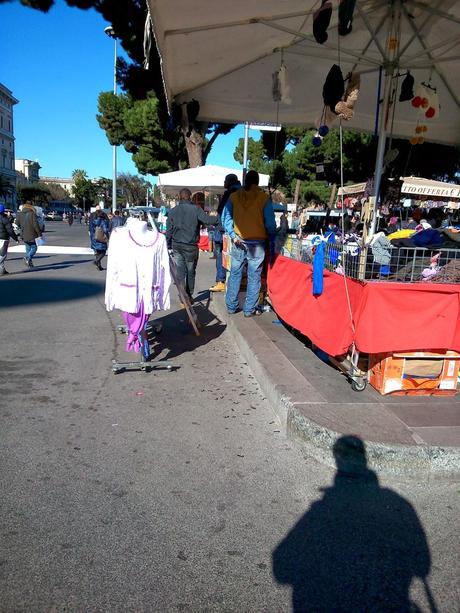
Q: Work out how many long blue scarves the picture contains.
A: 1